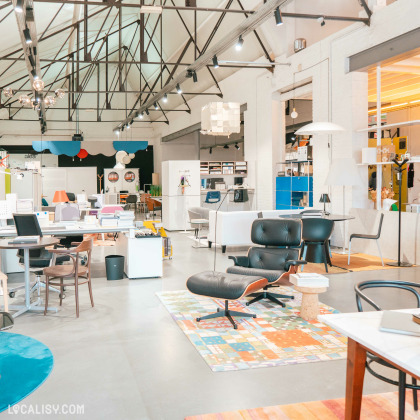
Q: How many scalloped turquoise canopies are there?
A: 2